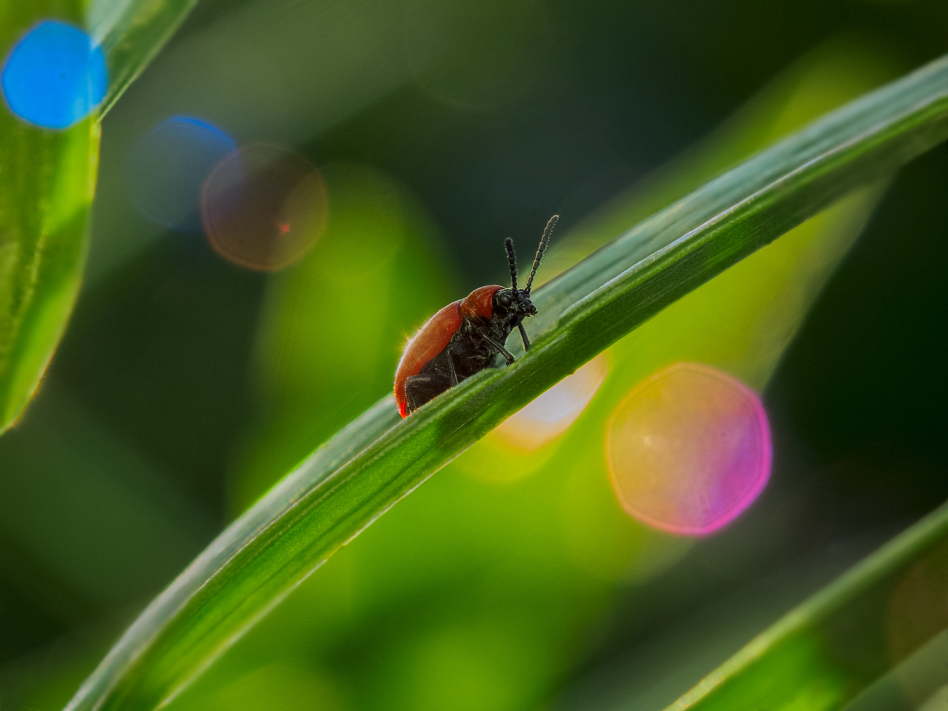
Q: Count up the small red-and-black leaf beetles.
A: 1